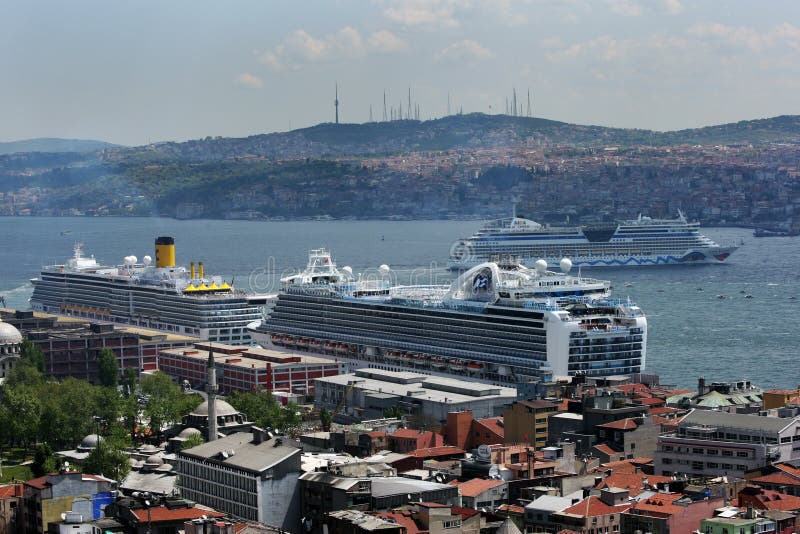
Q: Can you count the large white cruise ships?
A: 3